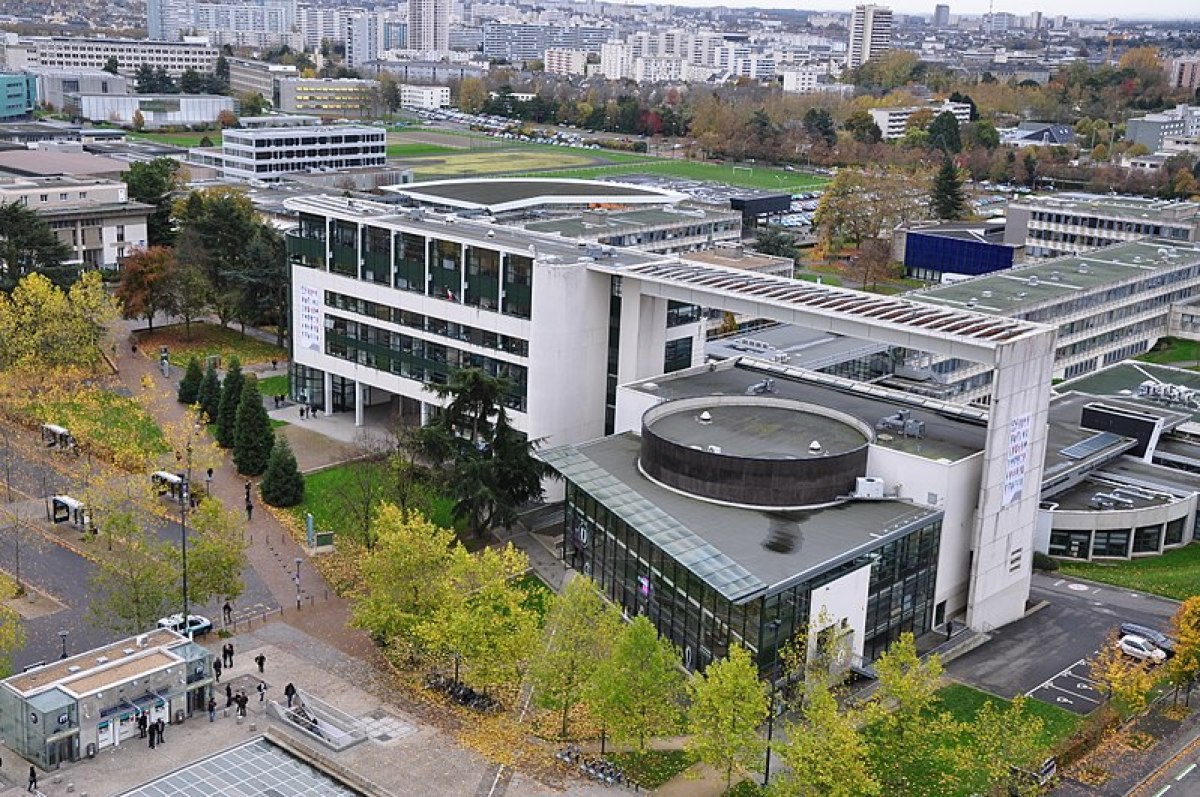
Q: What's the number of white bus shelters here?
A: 3